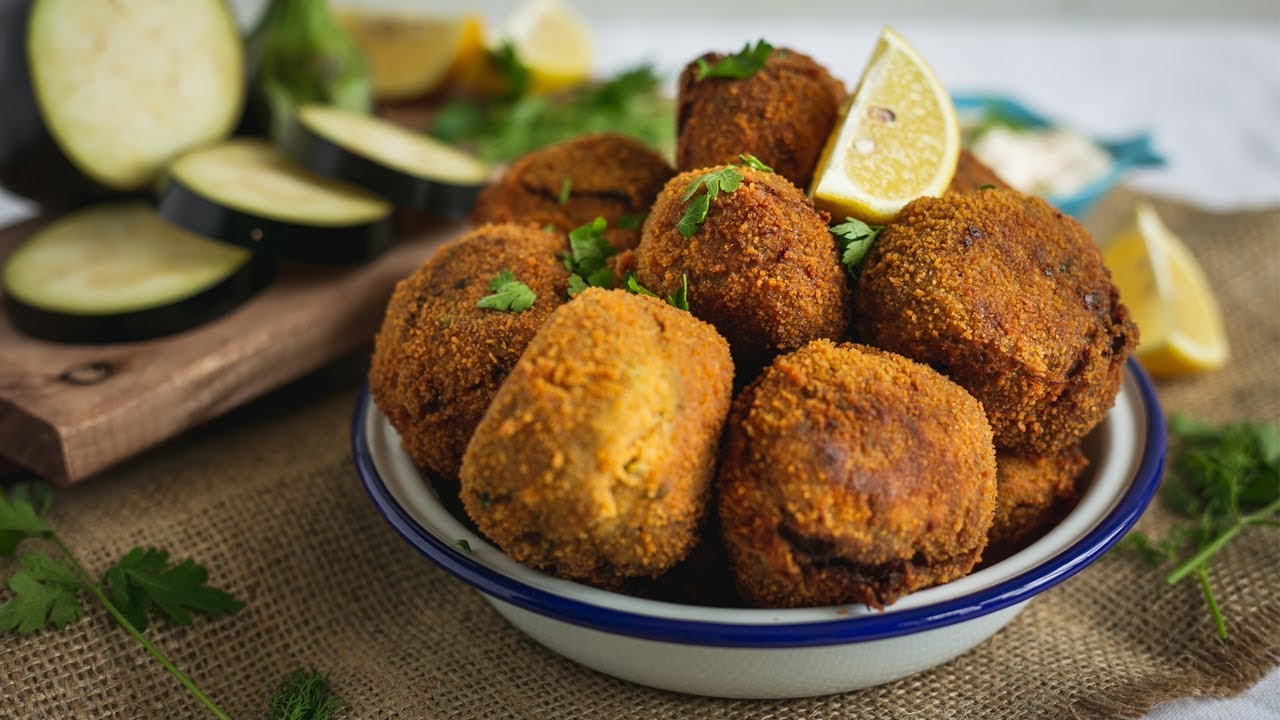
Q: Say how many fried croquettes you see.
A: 9